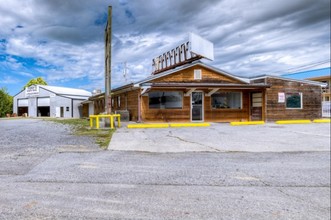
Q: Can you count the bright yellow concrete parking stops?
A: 5